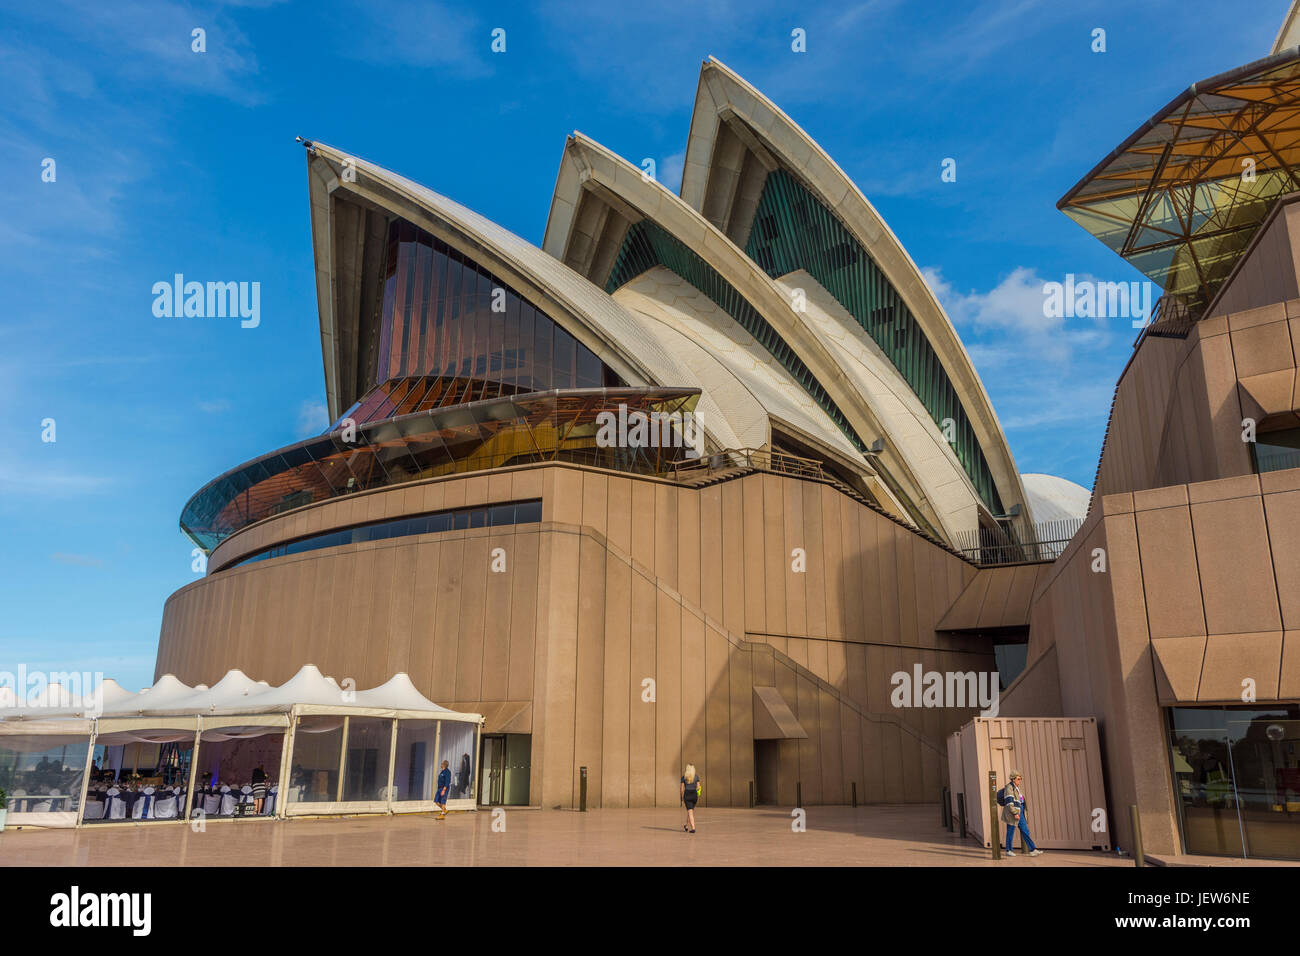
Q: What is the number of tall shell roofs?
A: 3